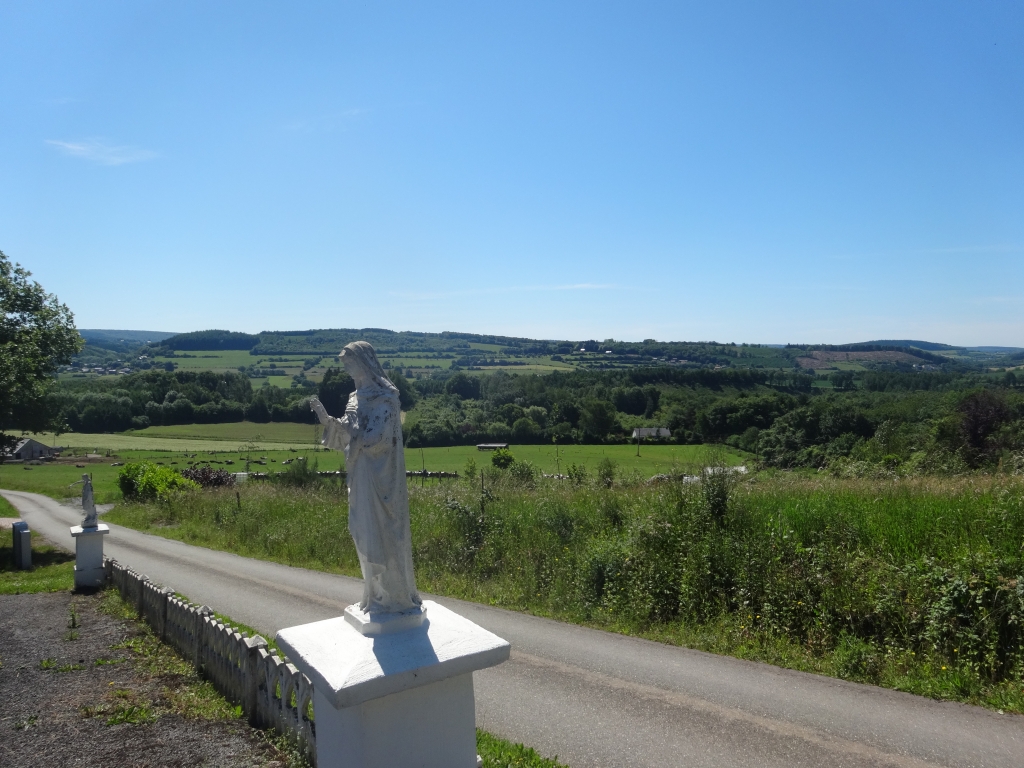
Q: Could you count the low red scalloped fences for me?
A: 0